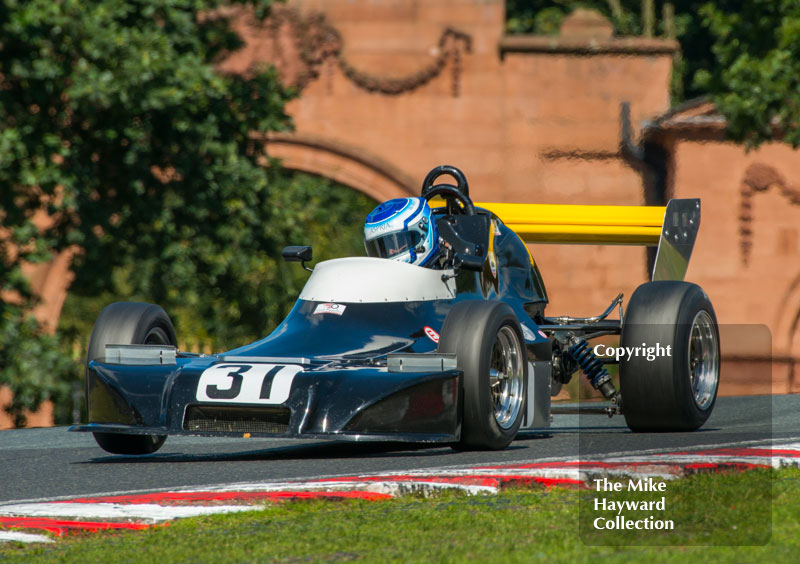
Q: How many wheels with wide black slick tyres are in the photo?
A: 3